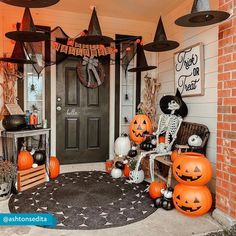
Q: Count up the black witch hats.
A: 8